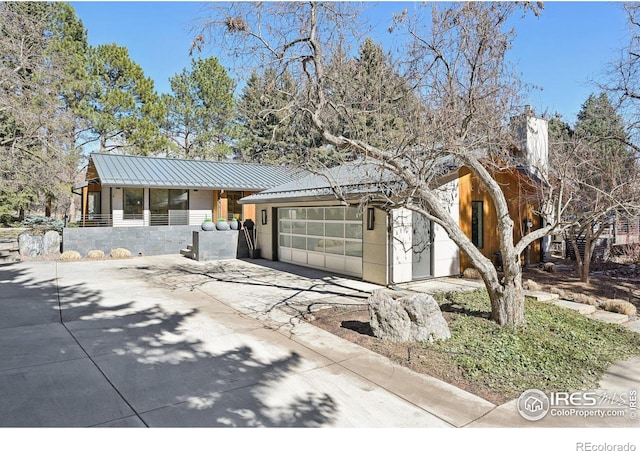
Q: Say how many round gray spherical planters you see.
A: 3